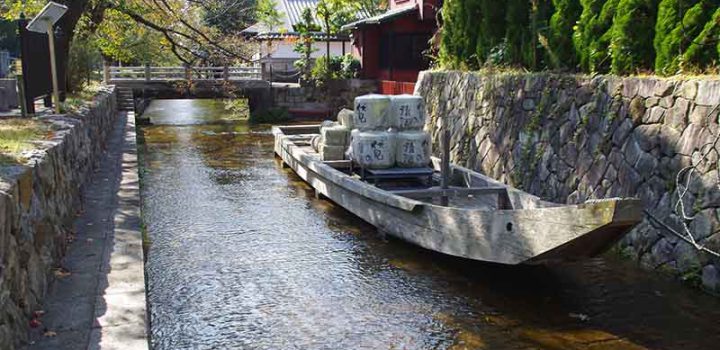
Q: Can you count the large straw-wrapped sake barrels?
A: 4